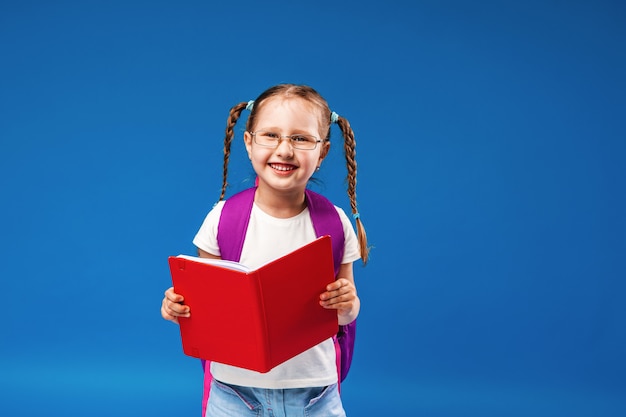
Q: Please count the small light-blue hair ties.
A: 3